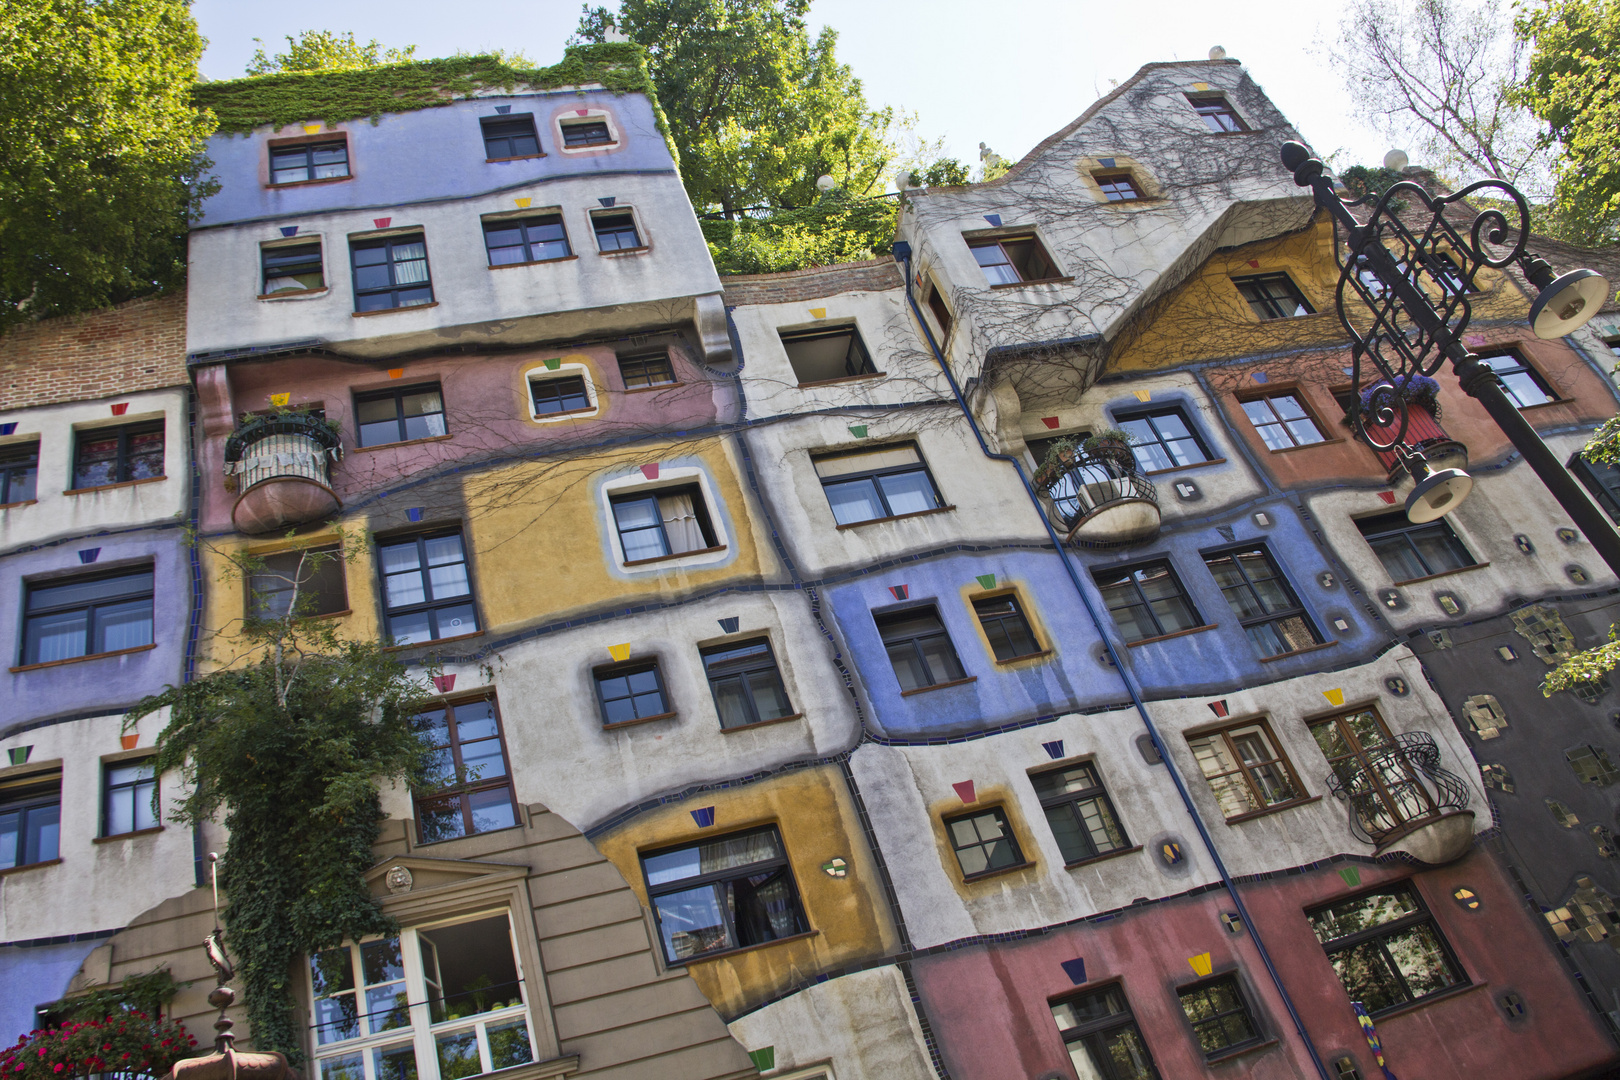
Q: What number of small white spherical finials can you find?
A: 4